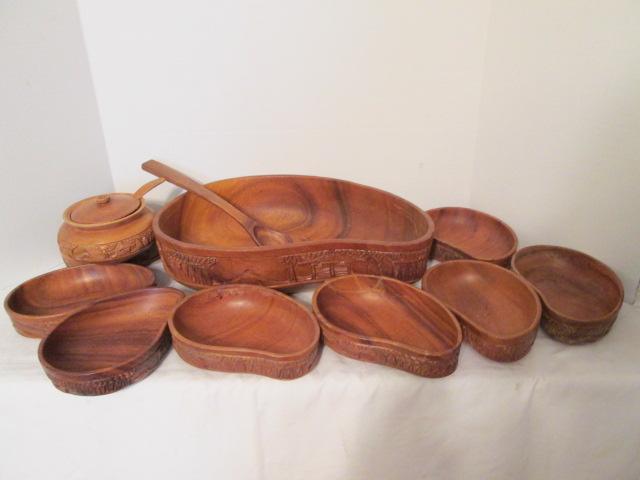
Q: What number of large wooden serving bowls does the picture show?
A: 1